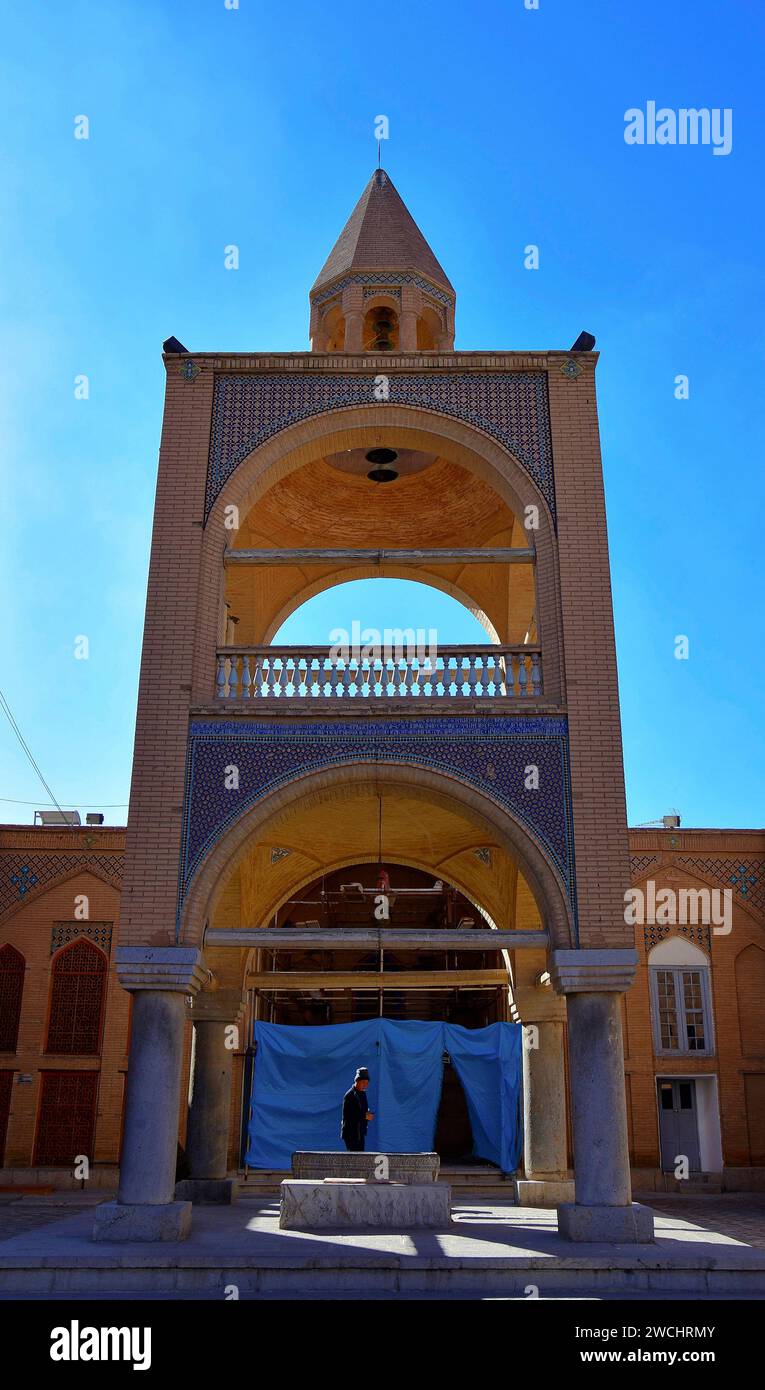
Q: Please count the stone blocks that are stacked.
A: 2